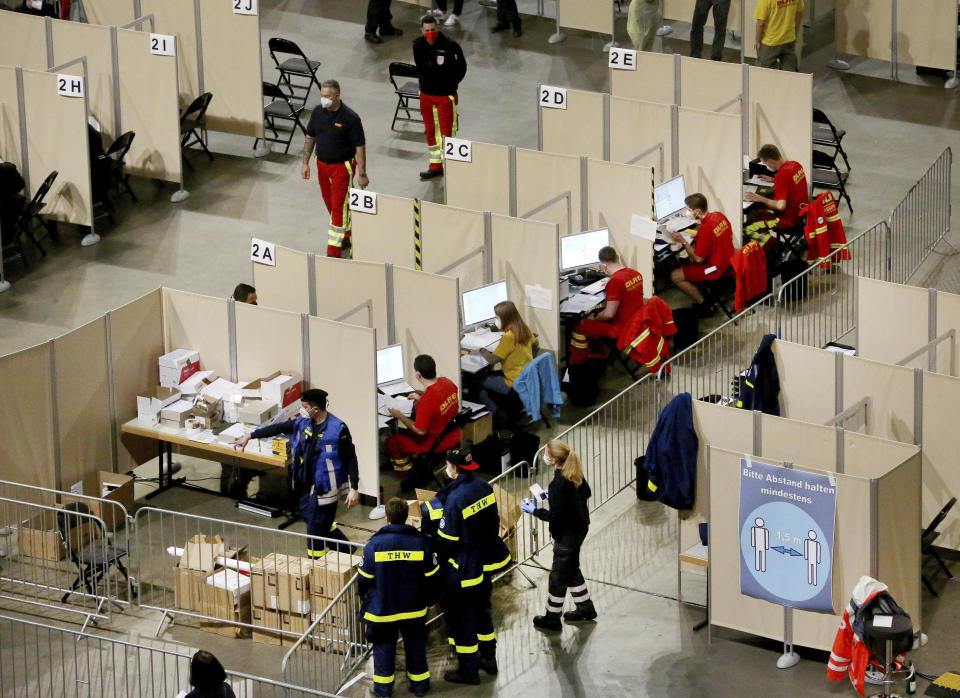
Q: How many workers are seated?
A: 5